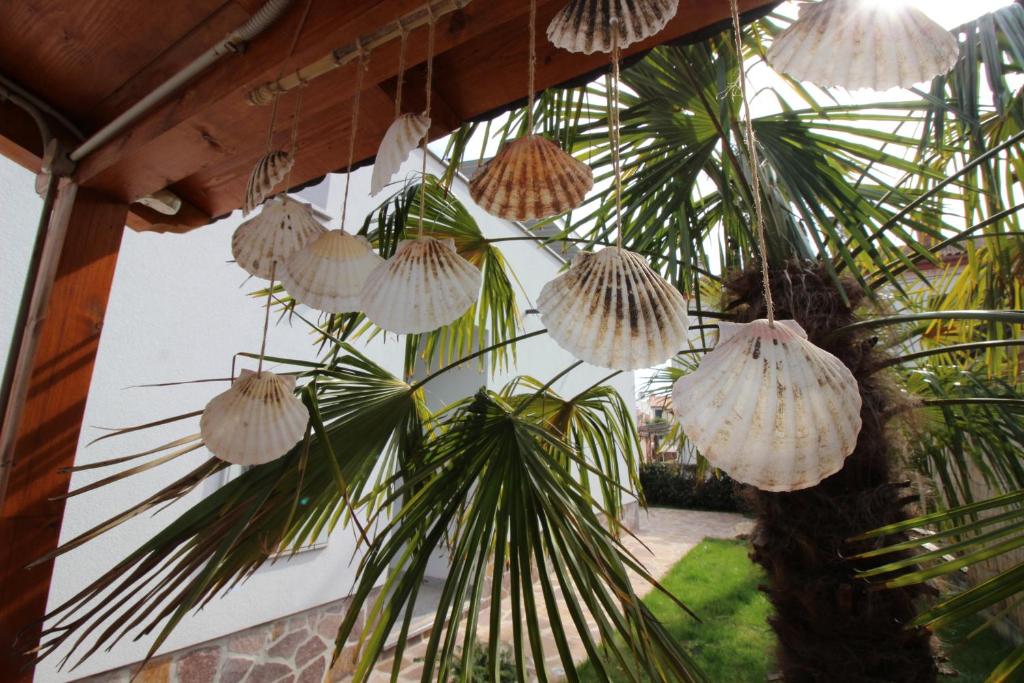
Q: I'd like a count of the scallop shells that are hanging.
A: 11